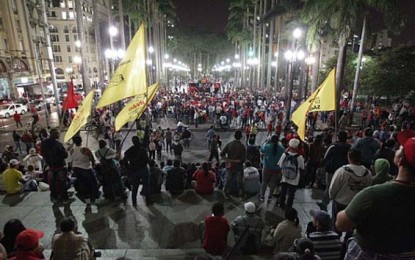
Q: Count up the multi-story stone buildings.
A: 2